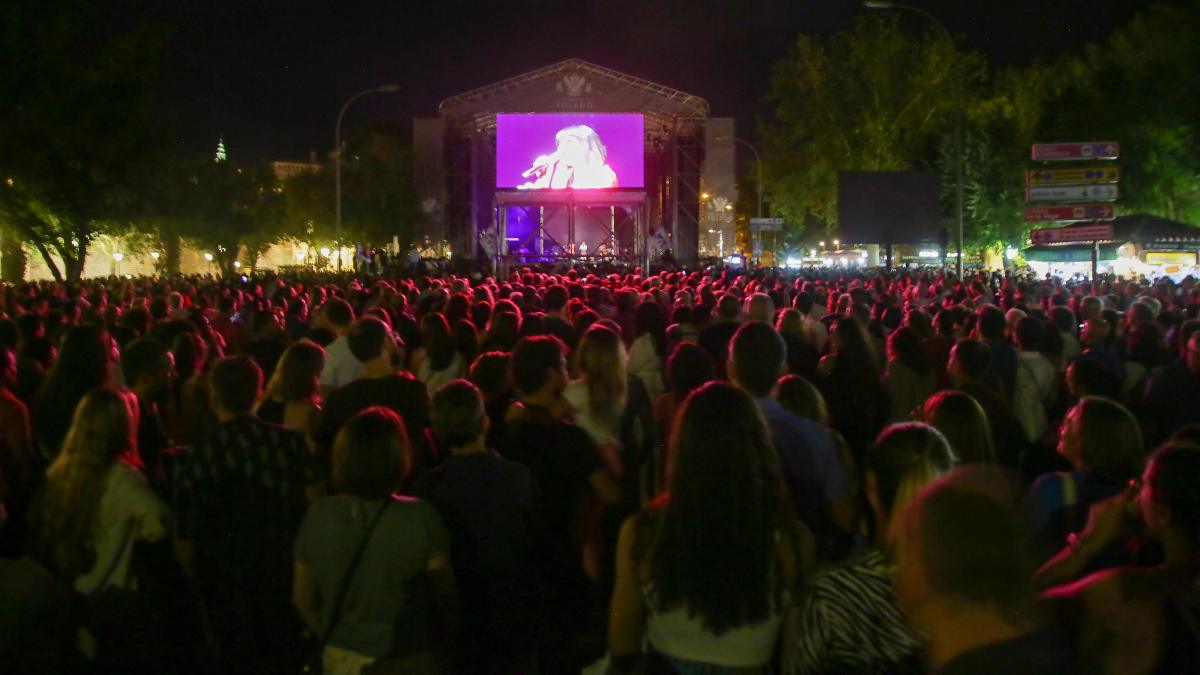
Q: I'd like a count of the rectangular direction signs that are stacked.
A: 5